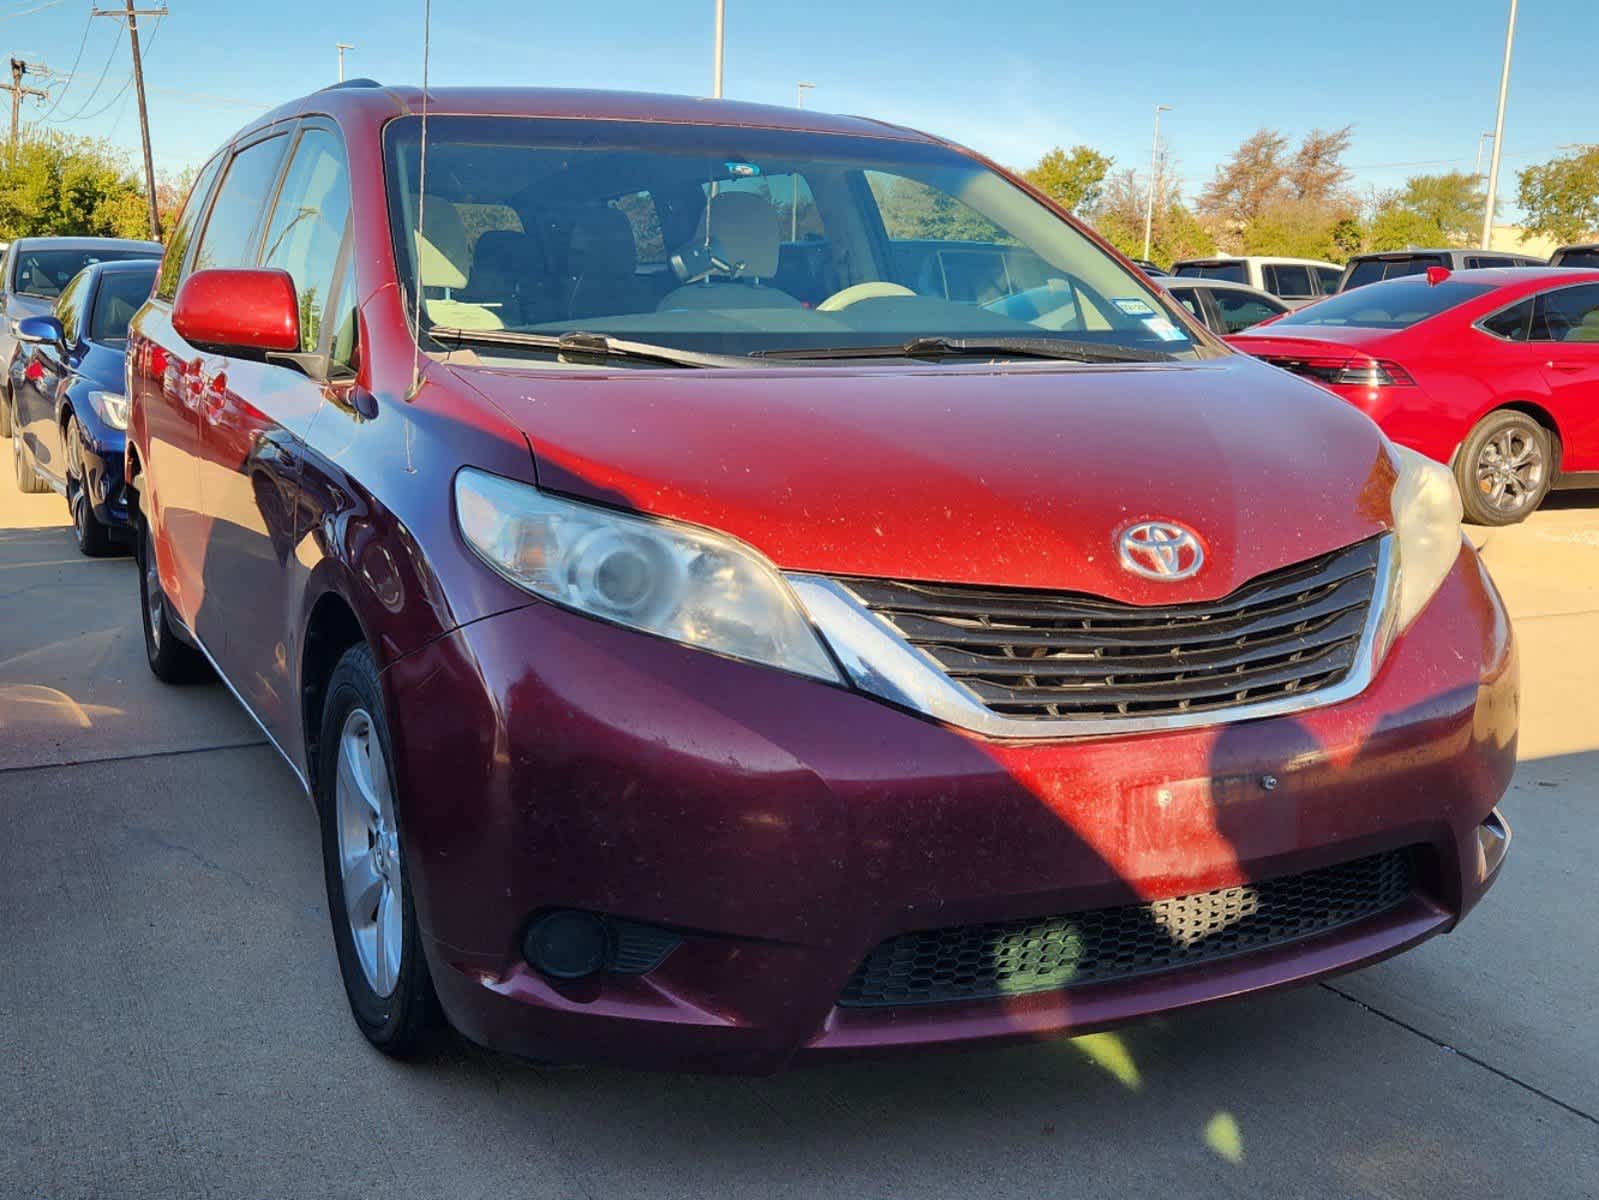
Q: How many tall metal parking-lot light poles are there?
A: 6